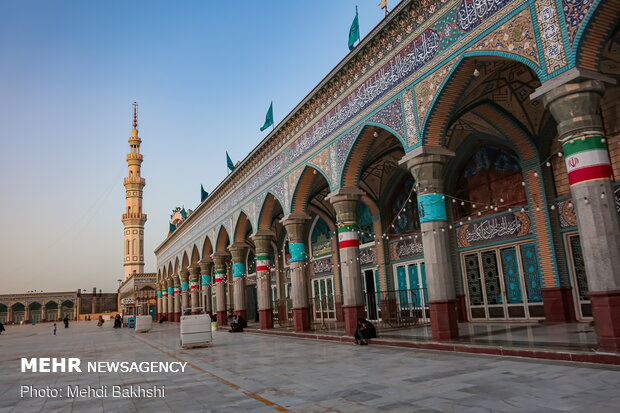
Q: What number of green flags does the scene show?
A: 6